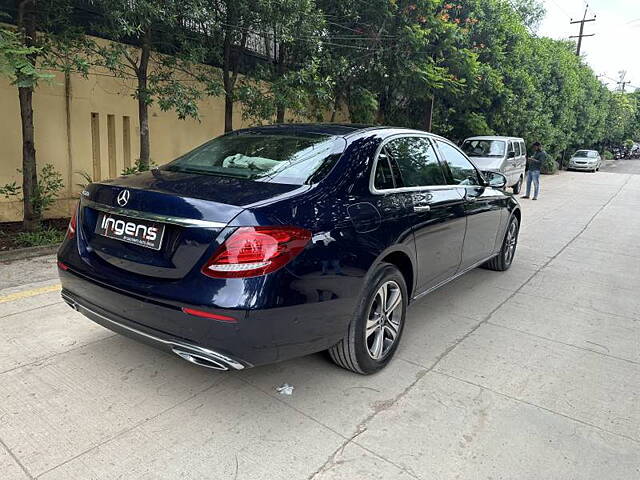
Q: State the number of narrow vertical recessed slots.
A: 3